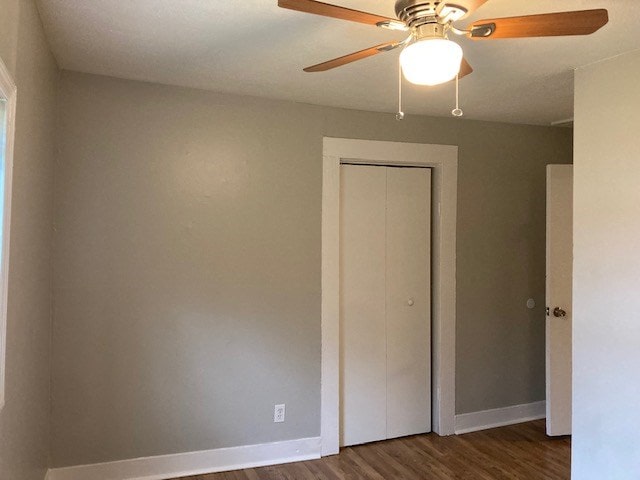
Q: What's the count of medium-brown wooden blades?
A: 5